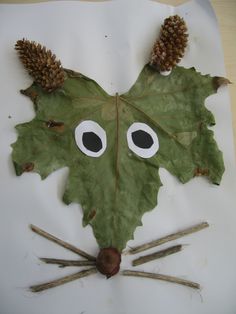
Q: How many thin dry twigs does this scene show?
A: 6